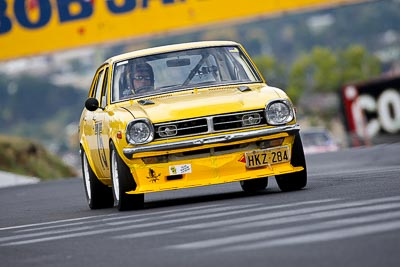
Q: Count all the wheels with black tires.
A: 4